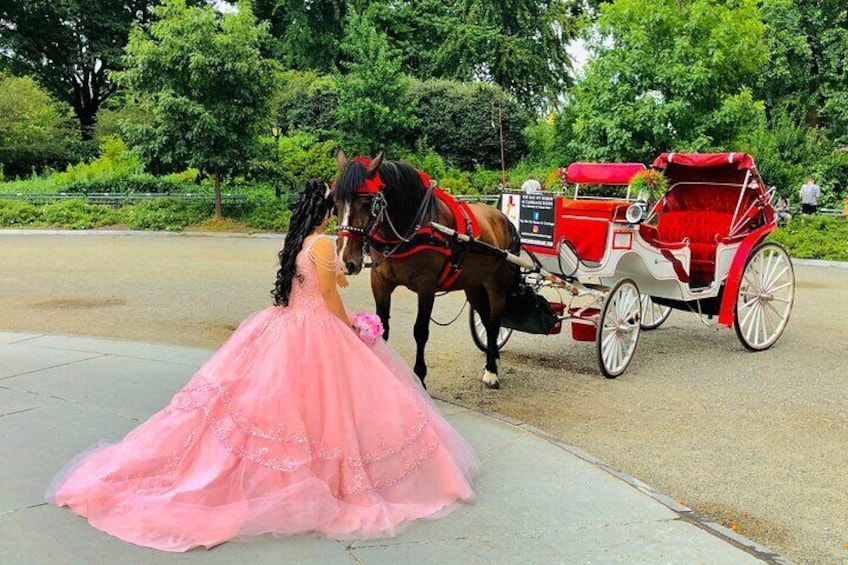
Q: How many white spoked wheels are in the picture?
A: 4